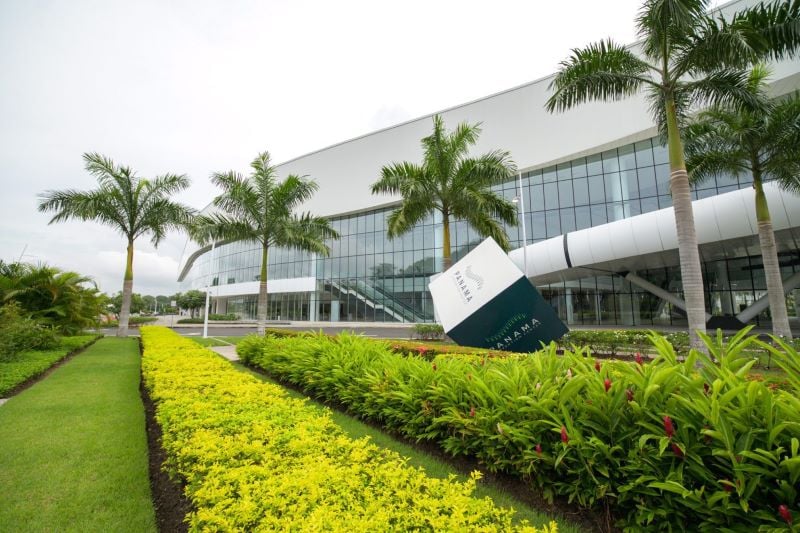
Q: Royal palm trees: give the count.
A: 5